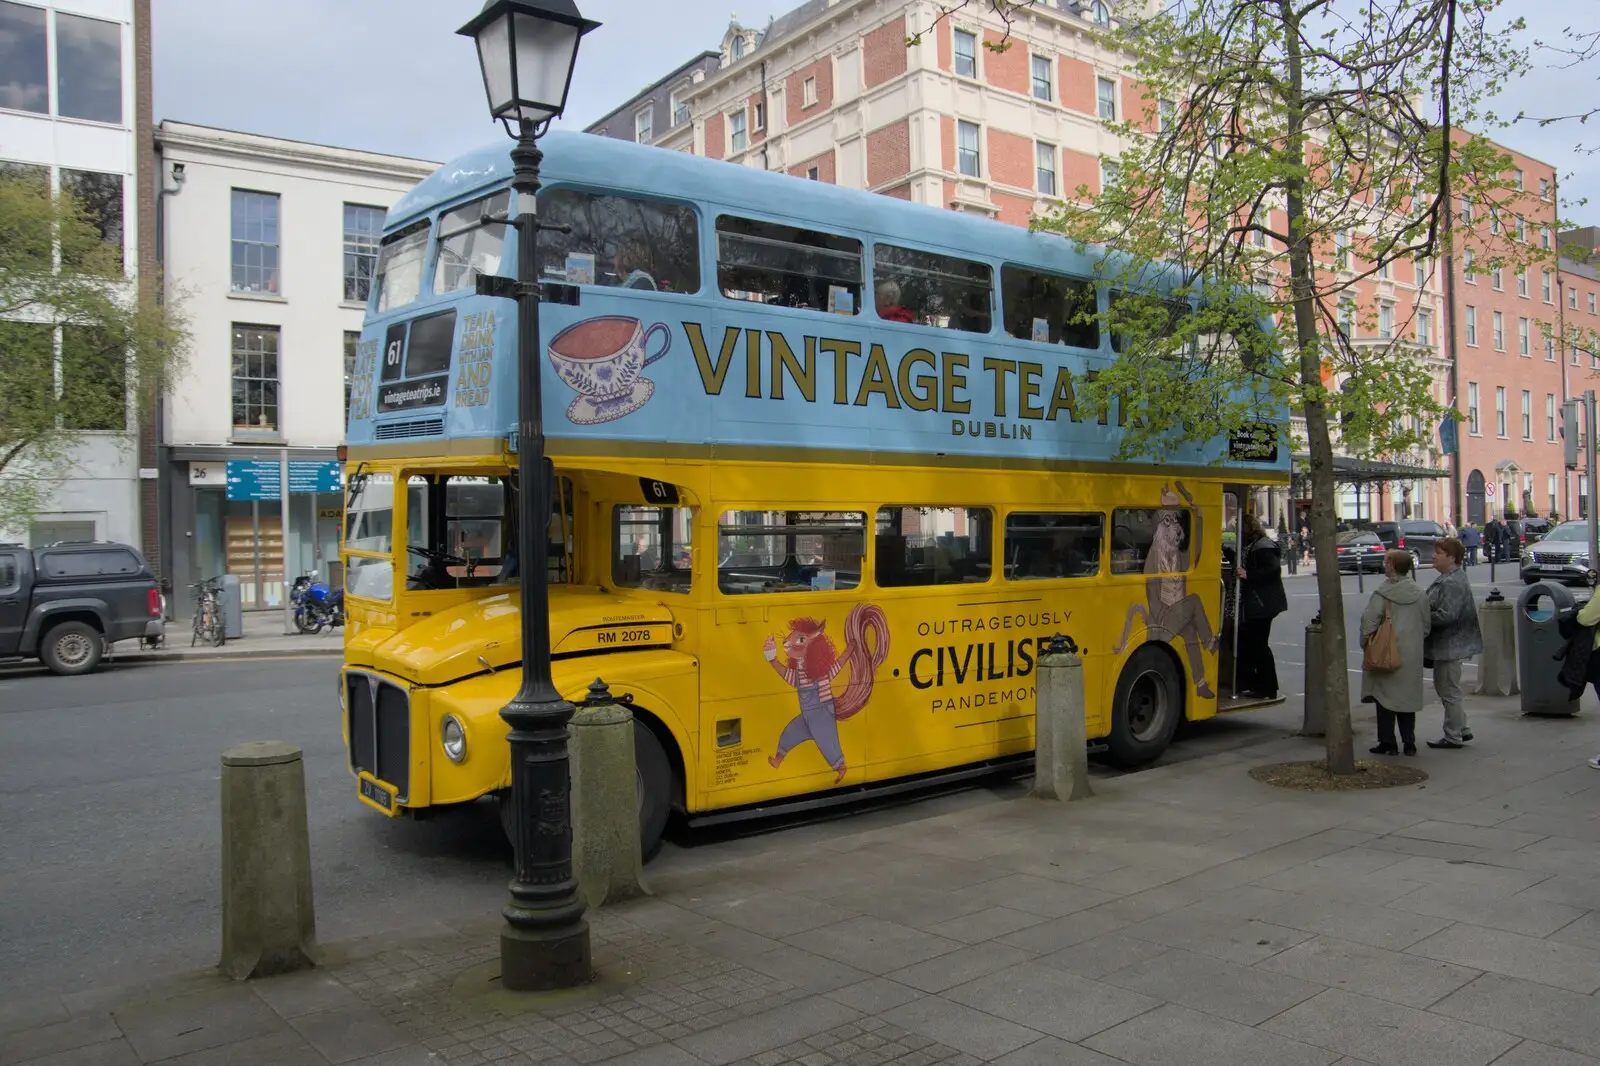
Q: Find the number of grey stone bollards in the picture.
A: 5